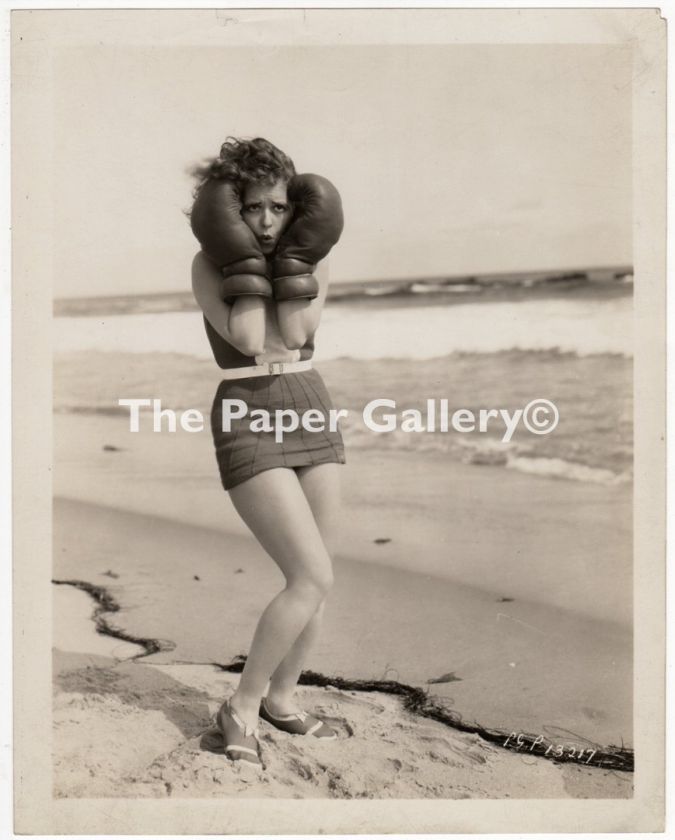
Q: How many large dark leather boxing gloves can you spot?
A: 2